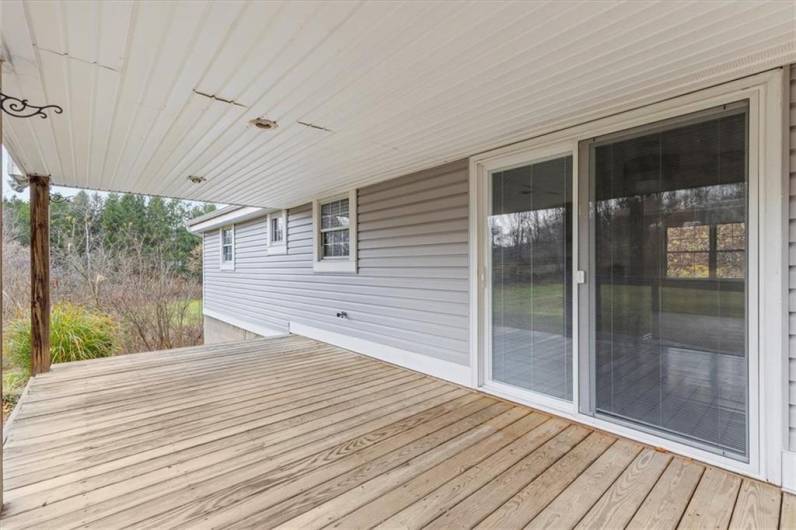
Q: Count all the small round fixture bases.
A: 2